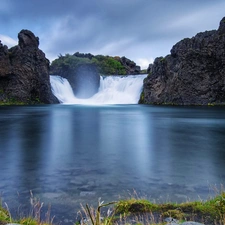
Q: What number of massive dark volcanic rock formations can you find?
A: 2